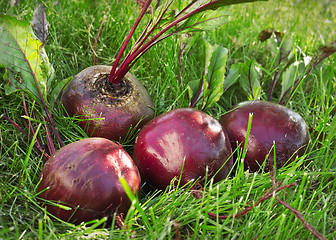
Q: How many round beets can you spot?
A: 4